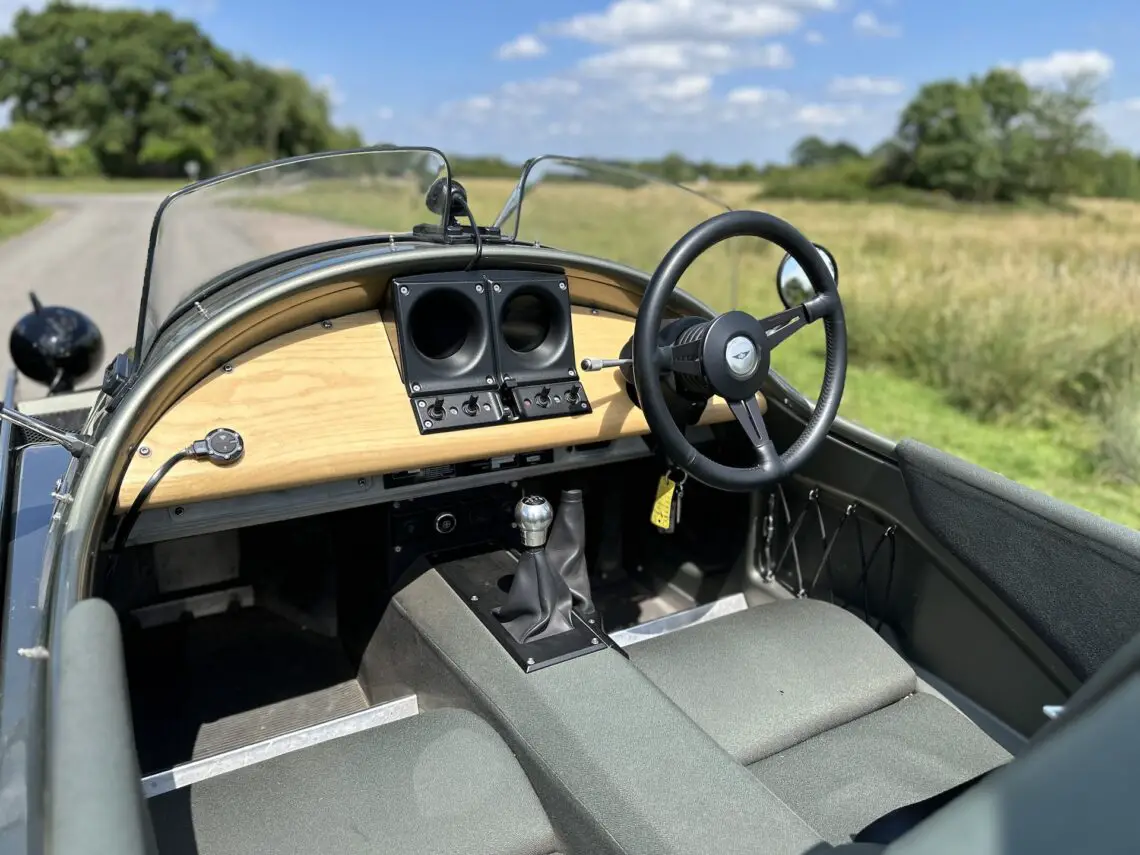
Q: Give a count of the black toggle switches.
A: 4